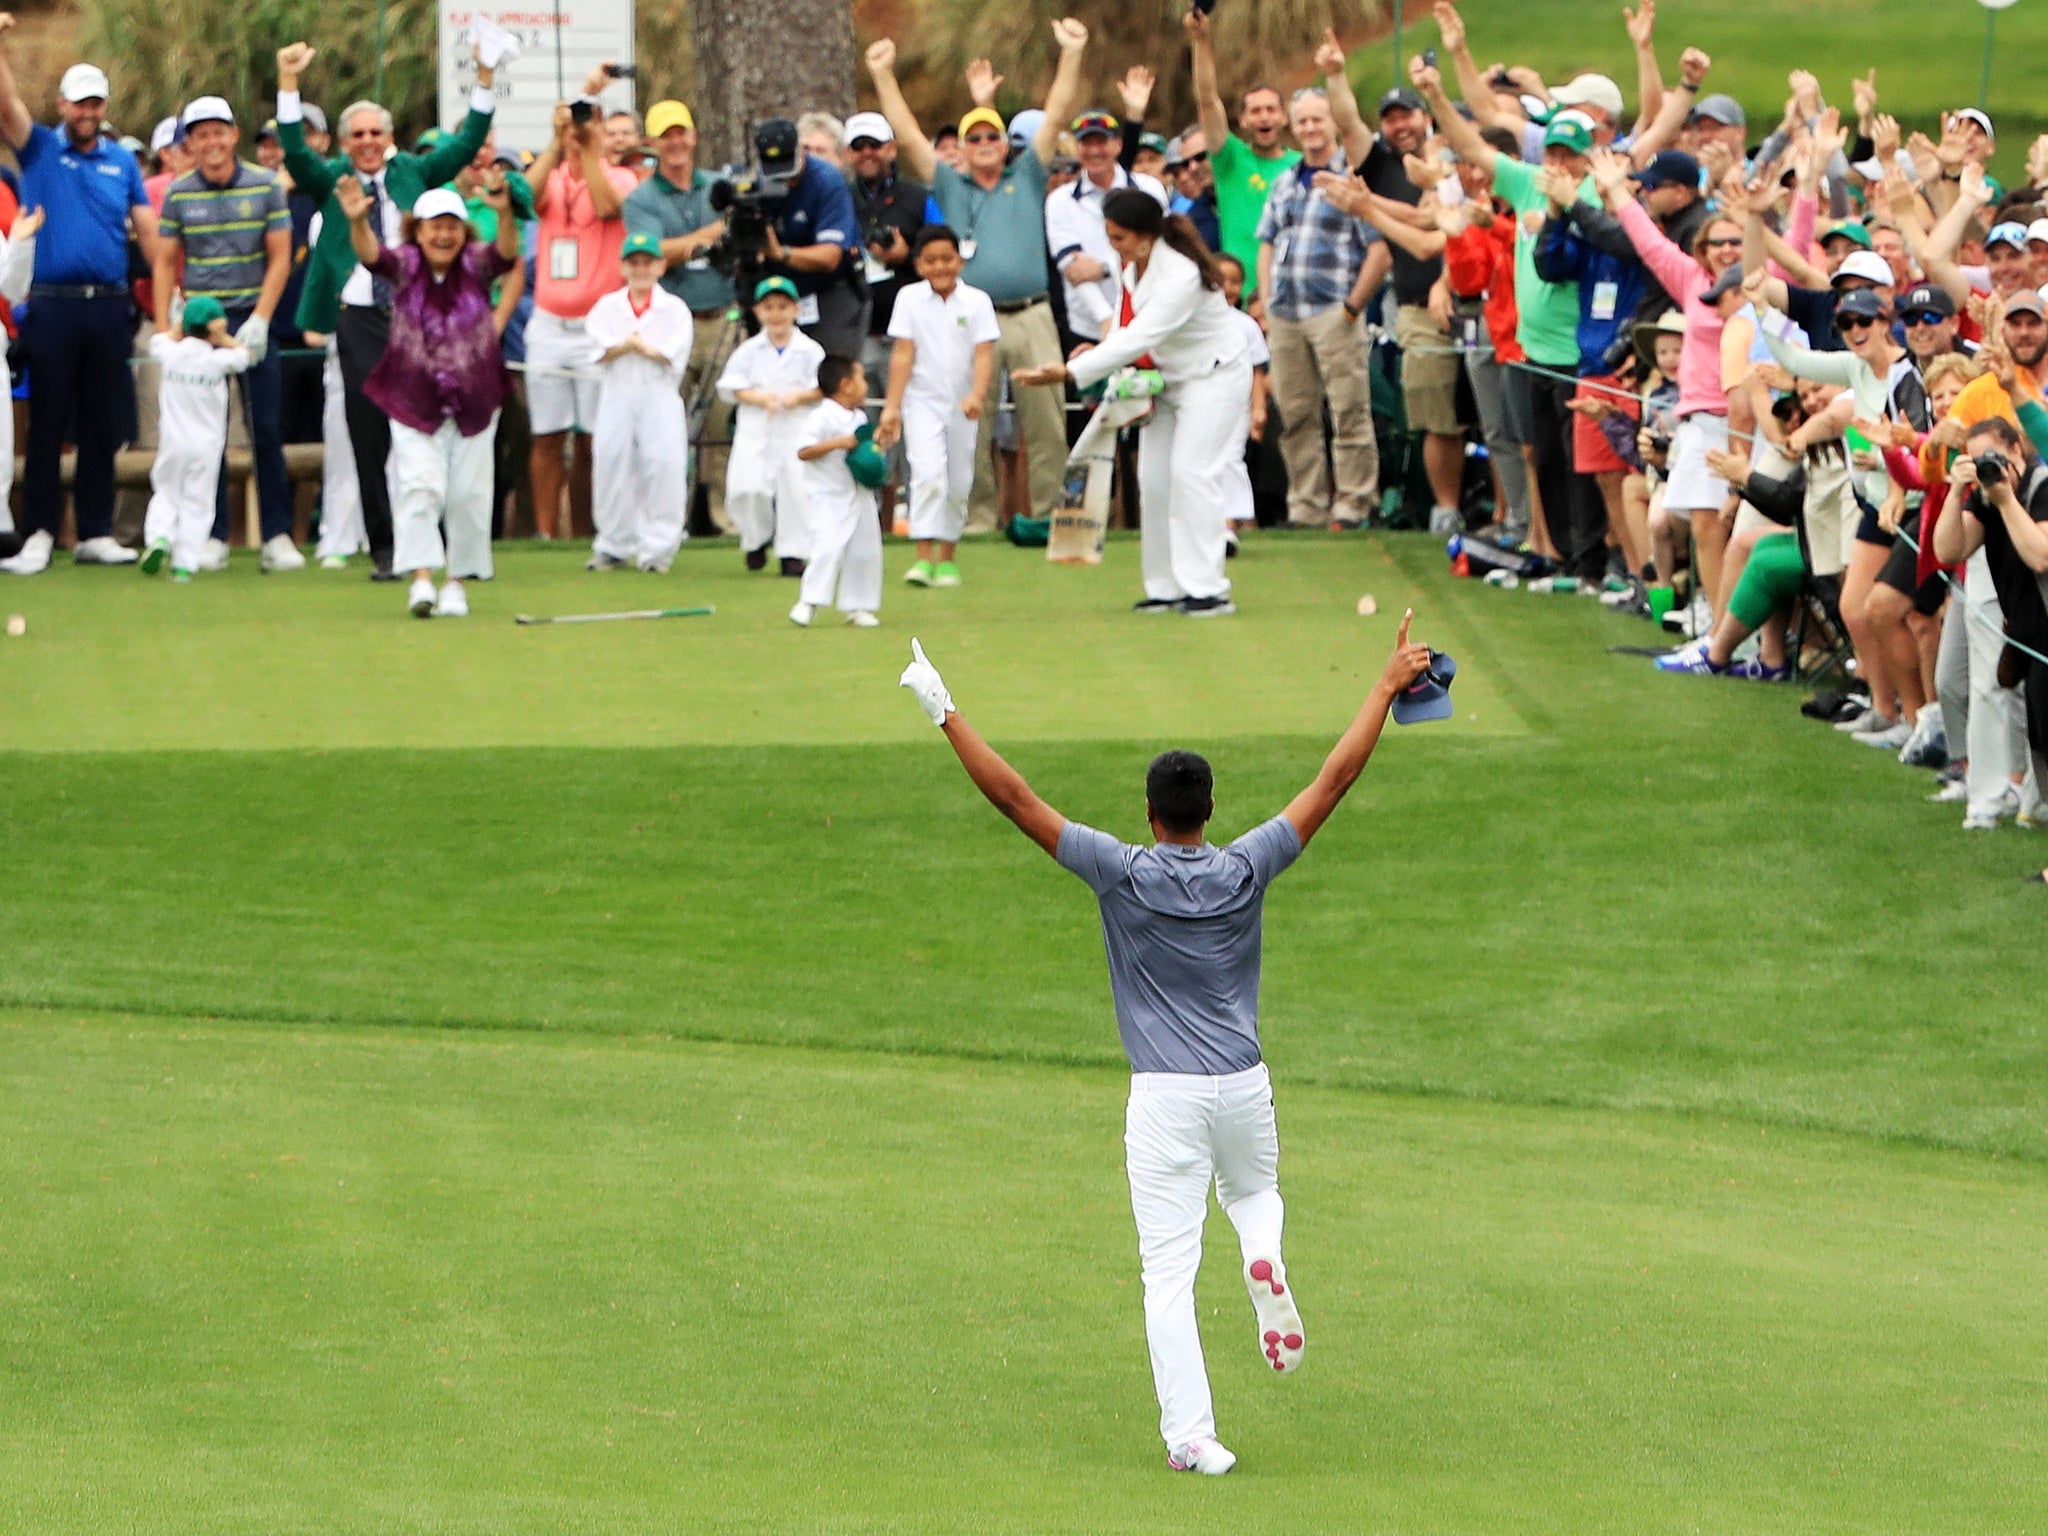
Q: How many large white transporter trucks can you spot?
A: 0